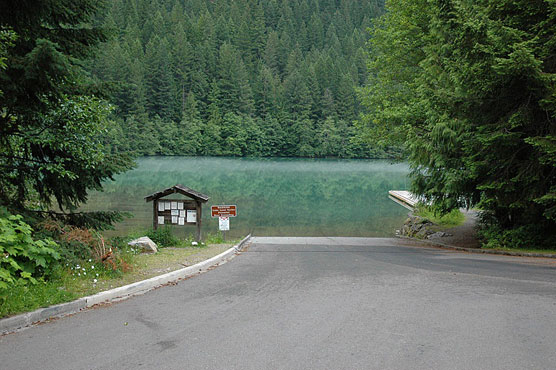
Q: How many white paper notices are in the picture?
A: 10